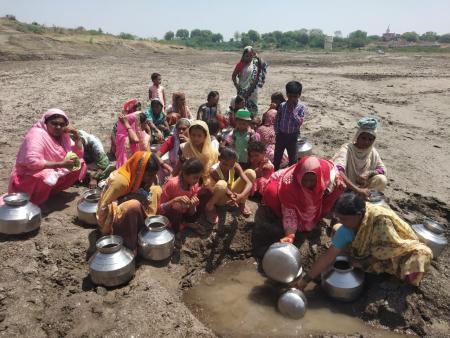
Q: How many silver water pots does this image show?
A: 10